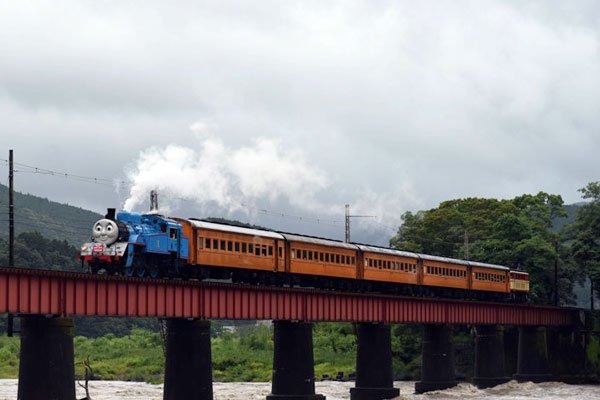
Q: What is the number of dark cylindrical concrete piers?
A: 7